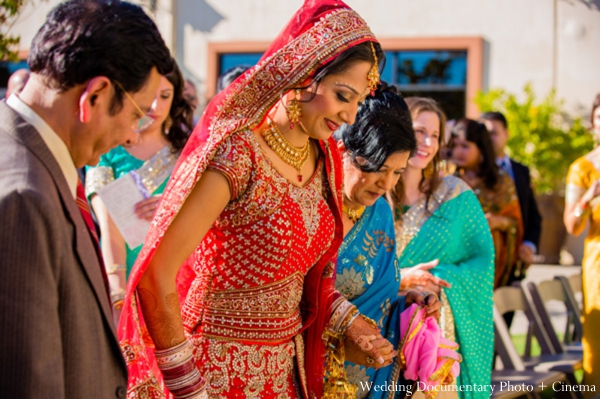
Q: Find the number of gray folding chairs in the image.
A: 3